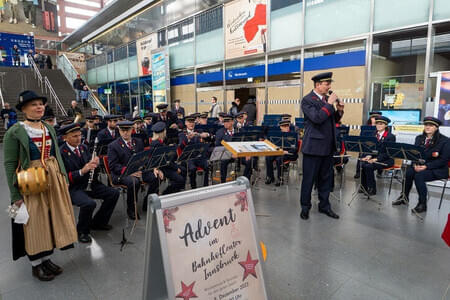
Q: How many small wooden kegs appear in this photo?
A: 1